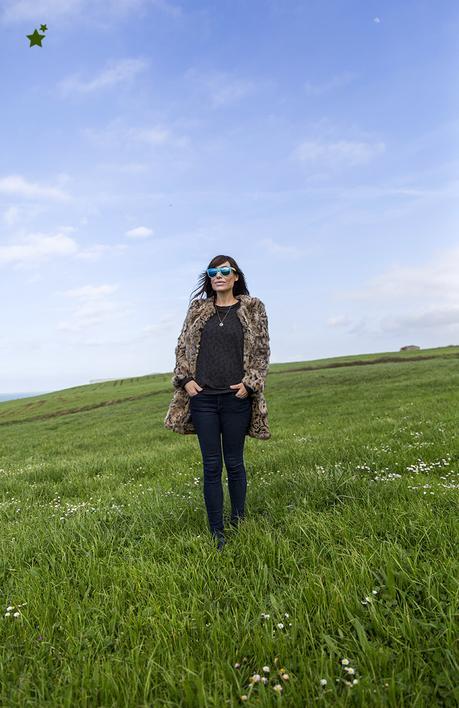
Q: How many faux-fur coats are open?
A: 1